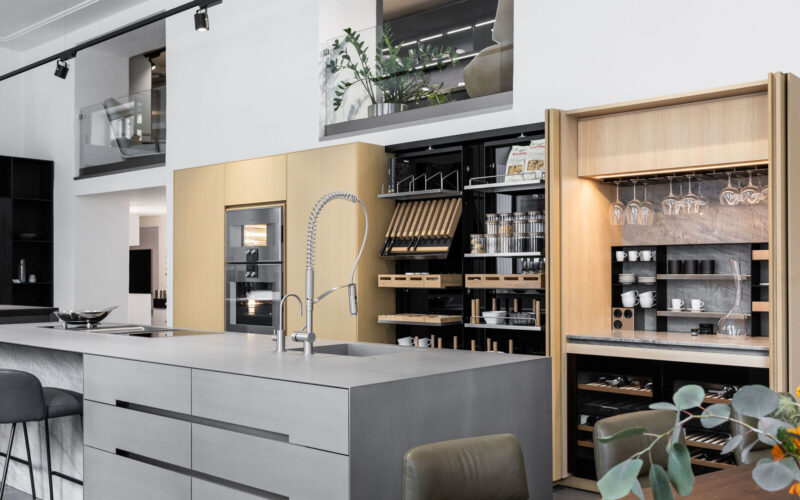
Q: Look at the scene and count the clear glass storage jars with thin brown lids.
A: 13